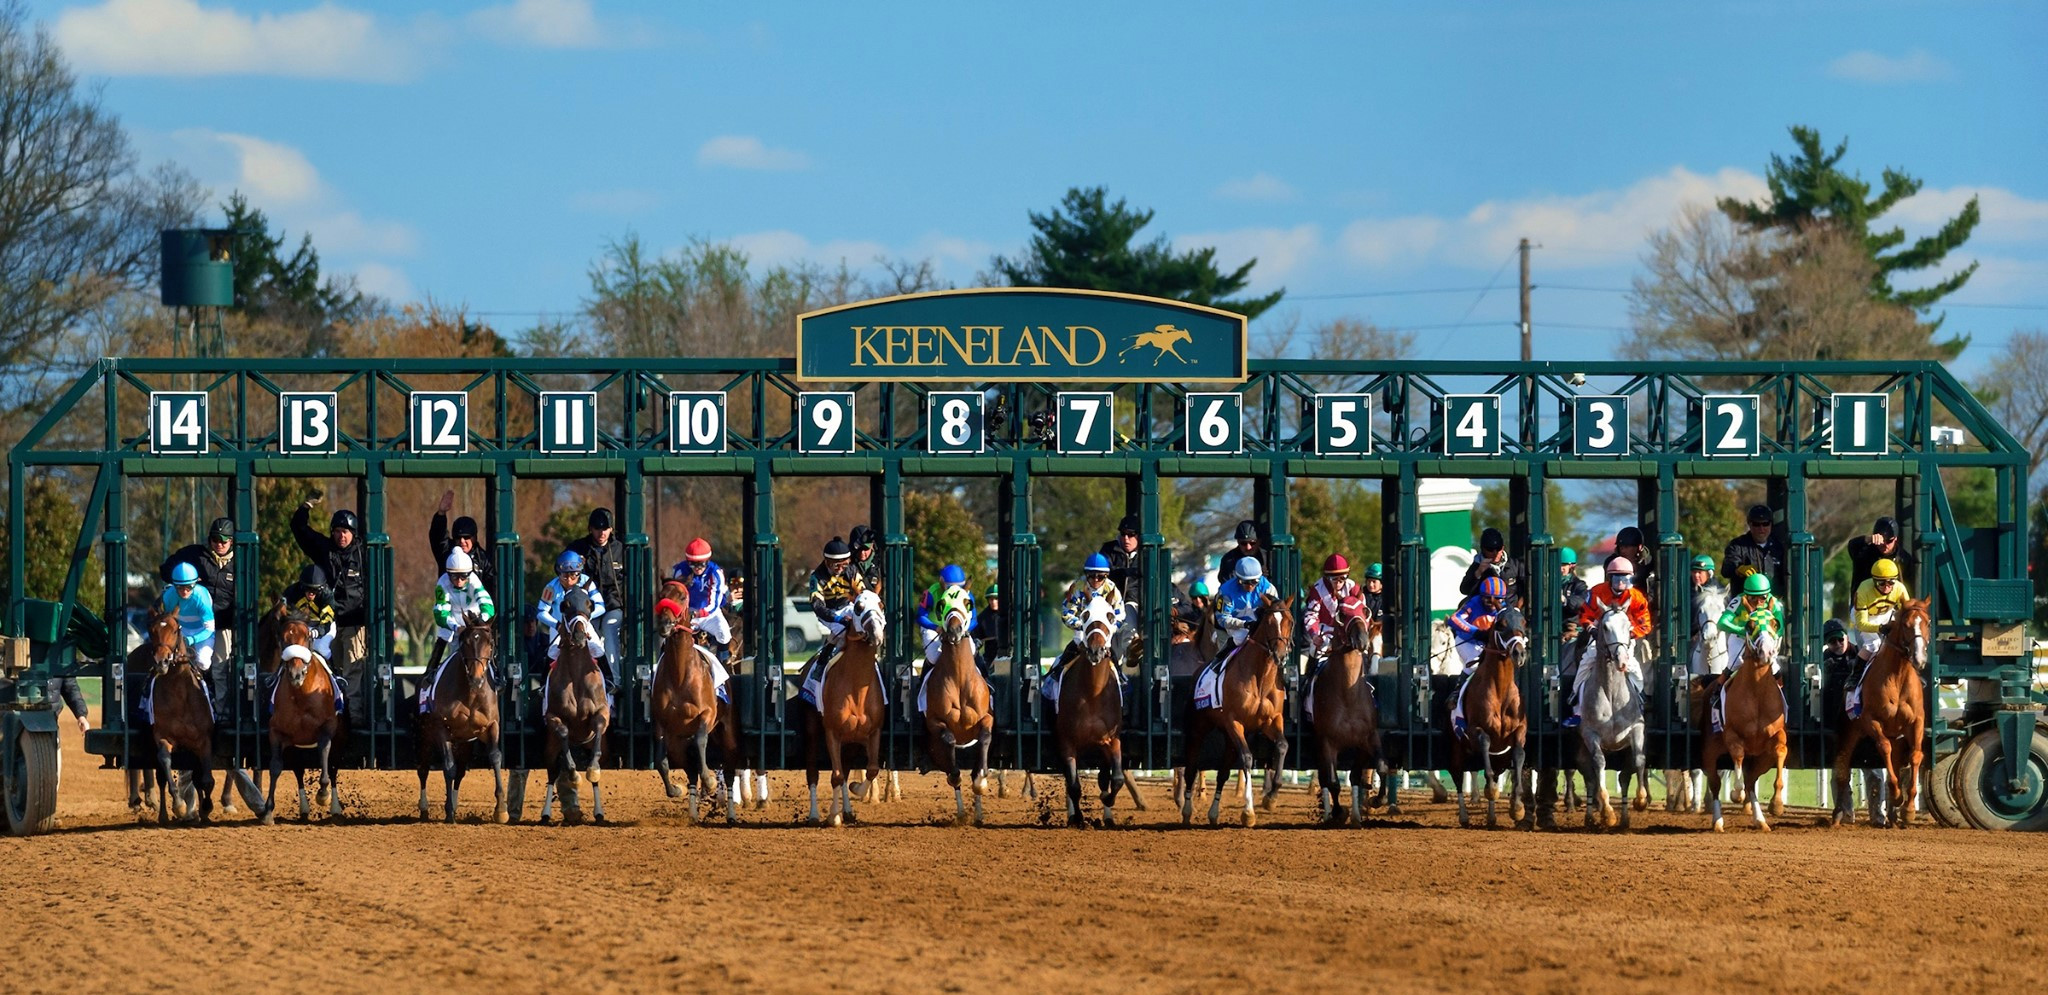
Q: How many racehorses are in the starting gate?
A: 14